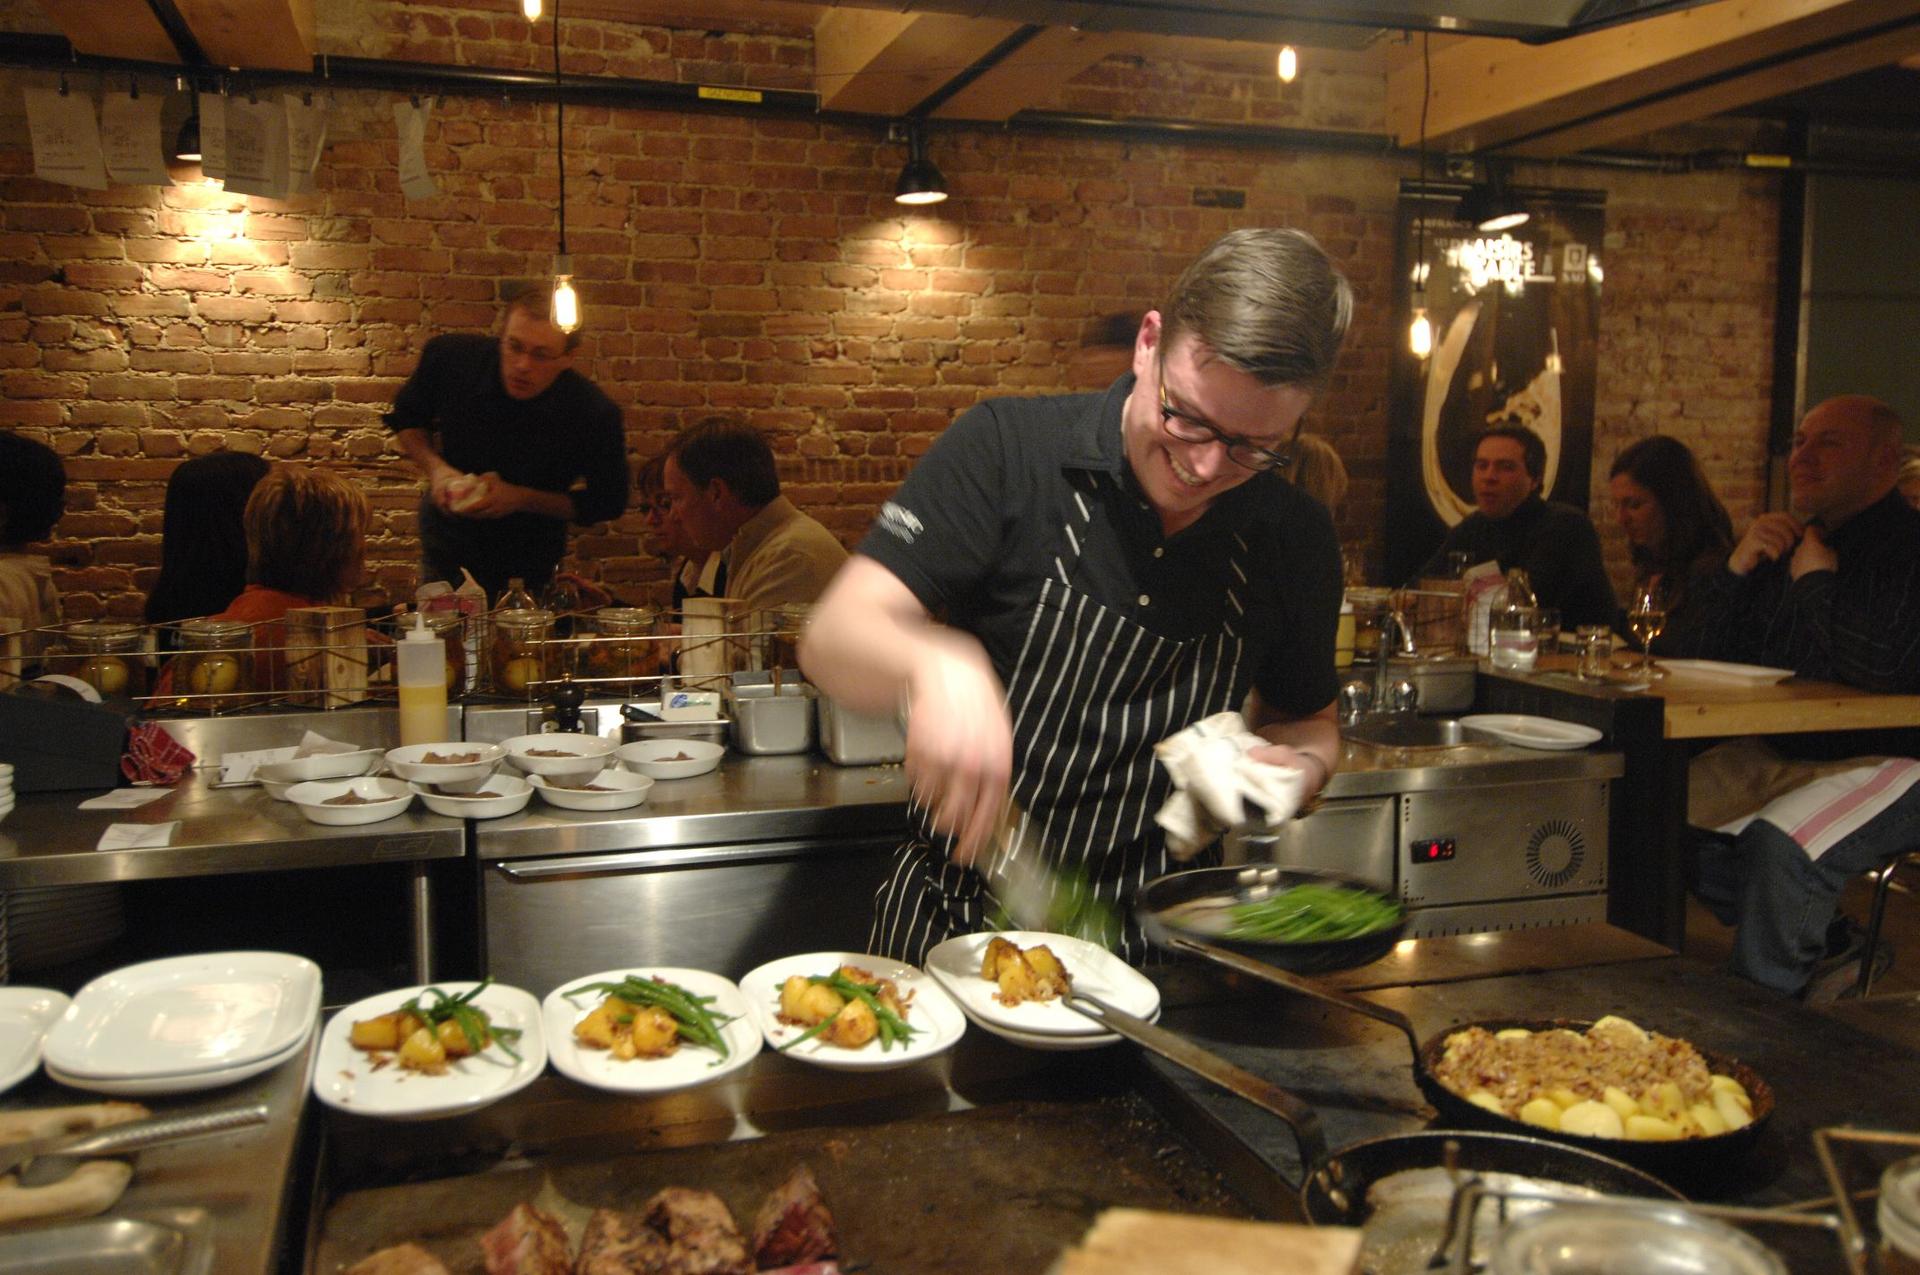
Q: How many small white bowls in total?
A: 8